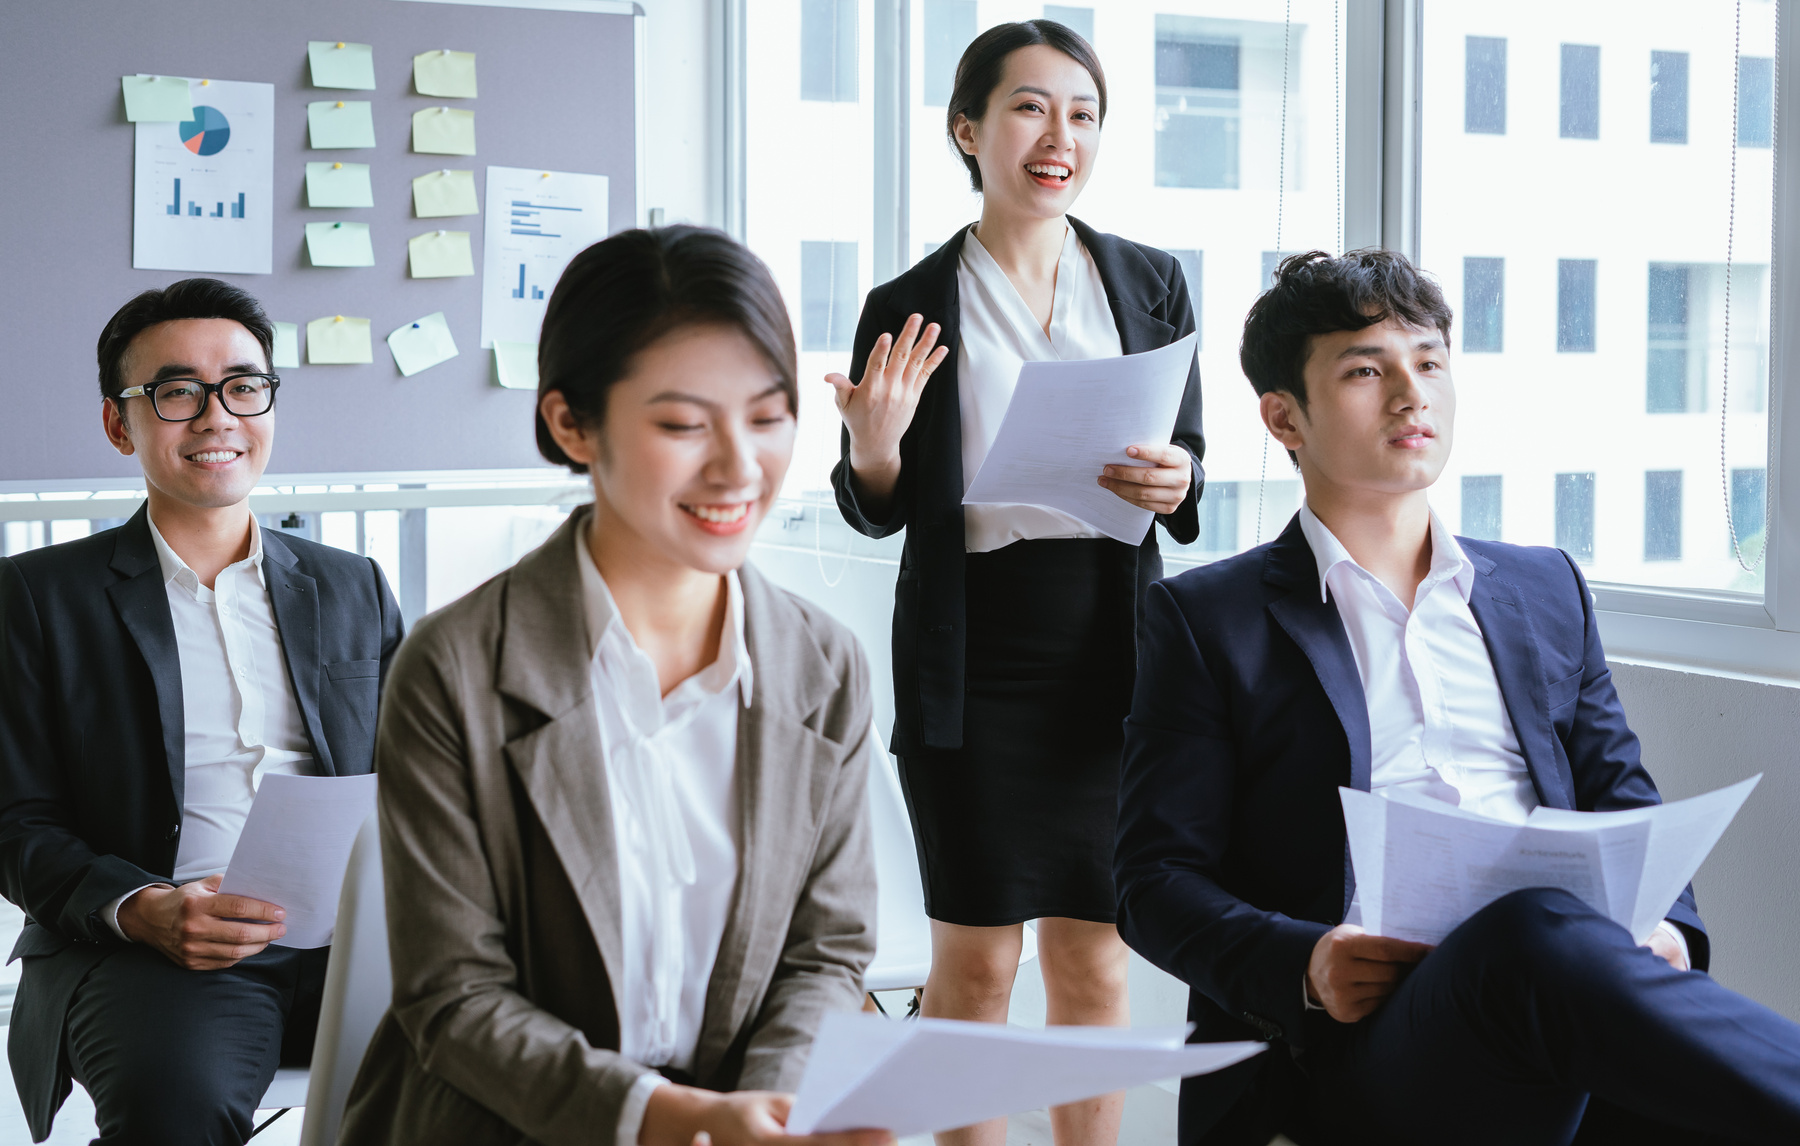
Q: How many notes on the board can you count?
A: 13